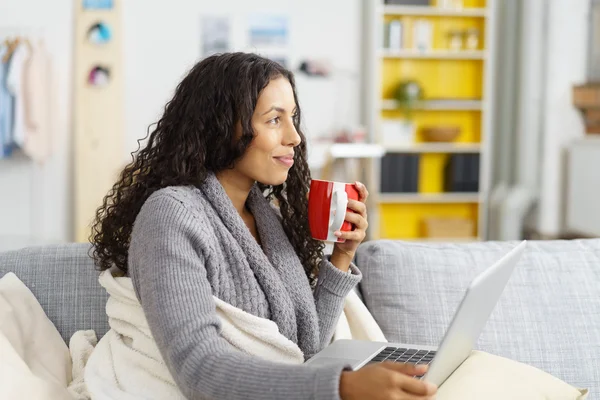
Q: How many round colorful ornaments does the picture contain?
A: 2